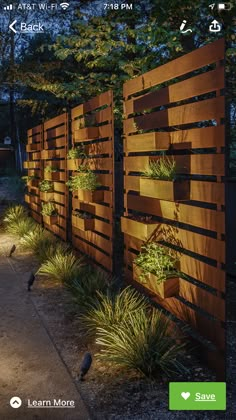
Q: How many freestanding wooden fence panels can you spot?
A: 4